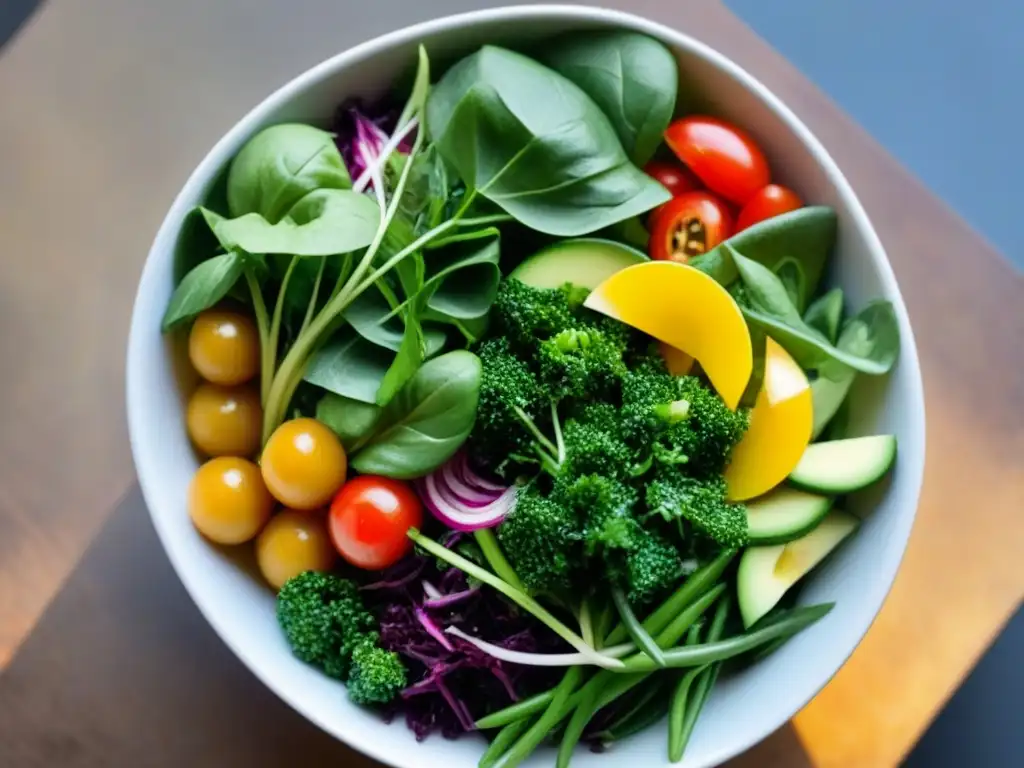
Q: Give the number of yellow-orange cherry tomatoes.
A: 5